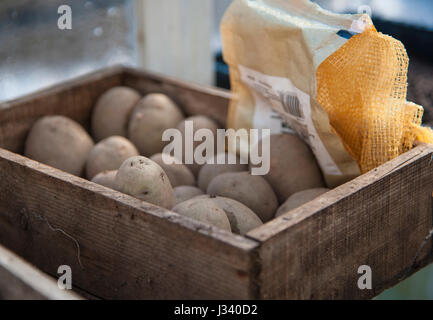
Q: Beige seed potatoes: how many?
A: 15